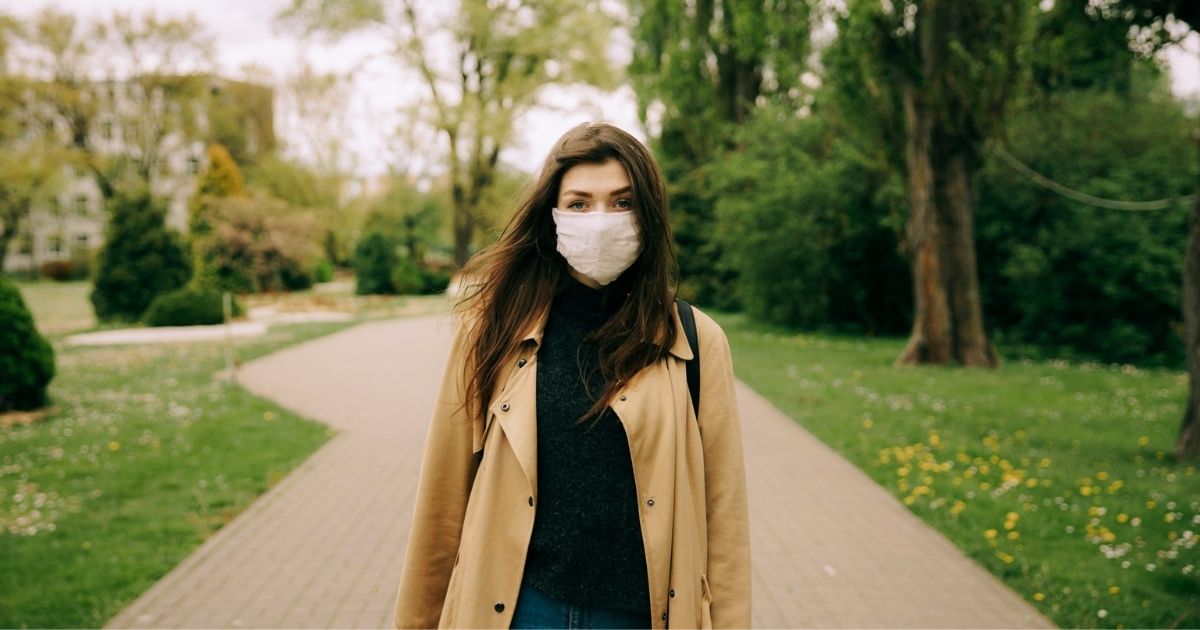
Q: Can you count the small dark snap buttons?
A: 8